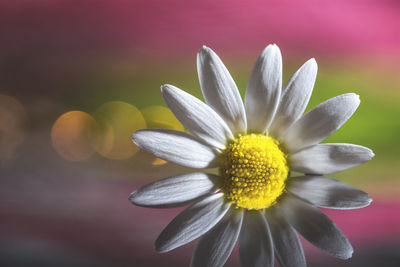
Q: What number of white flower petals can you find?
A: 14